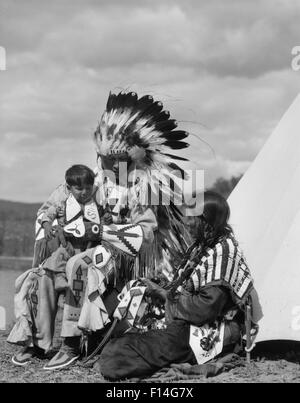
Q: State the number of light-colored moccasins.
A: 2